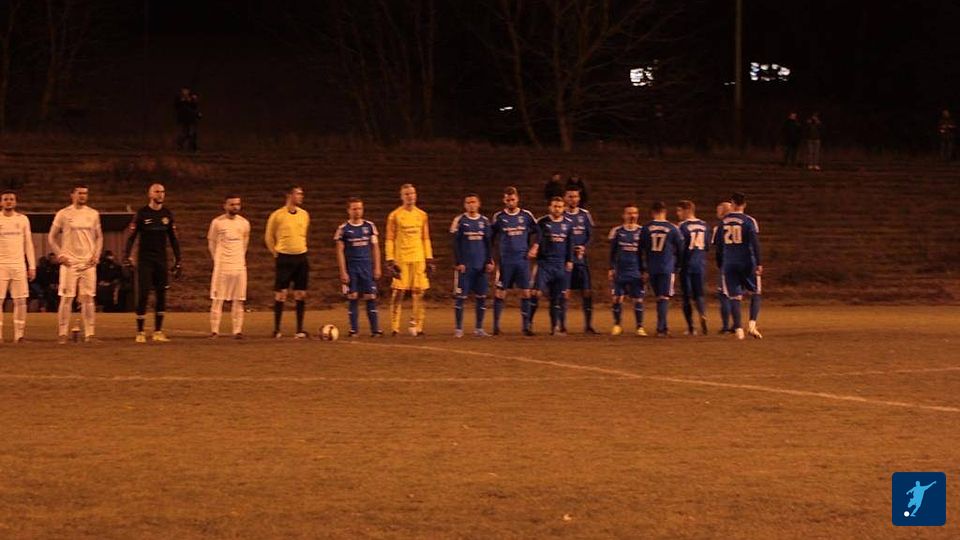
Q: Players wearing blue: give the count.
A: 10